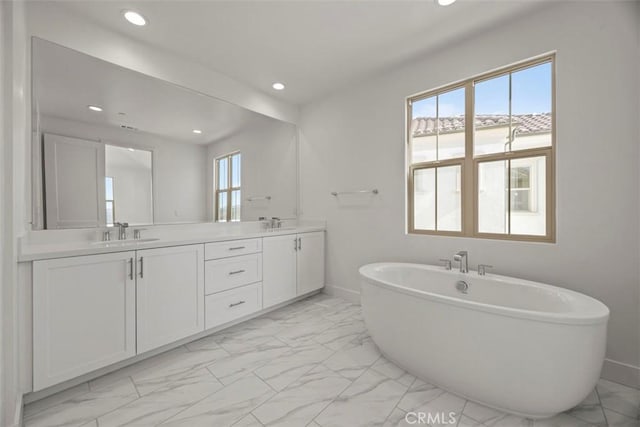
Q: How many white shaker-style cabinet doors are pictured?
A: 4